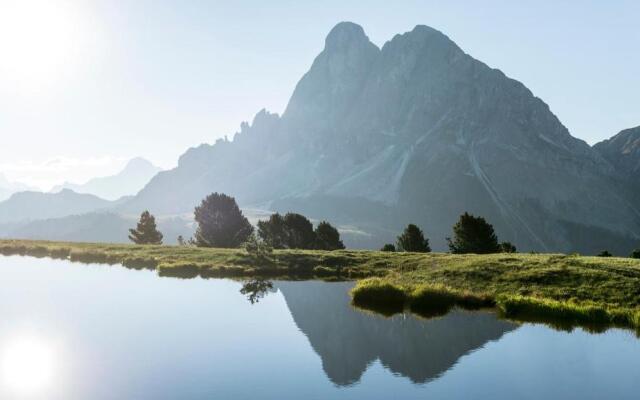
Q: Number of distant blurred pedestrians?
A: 0